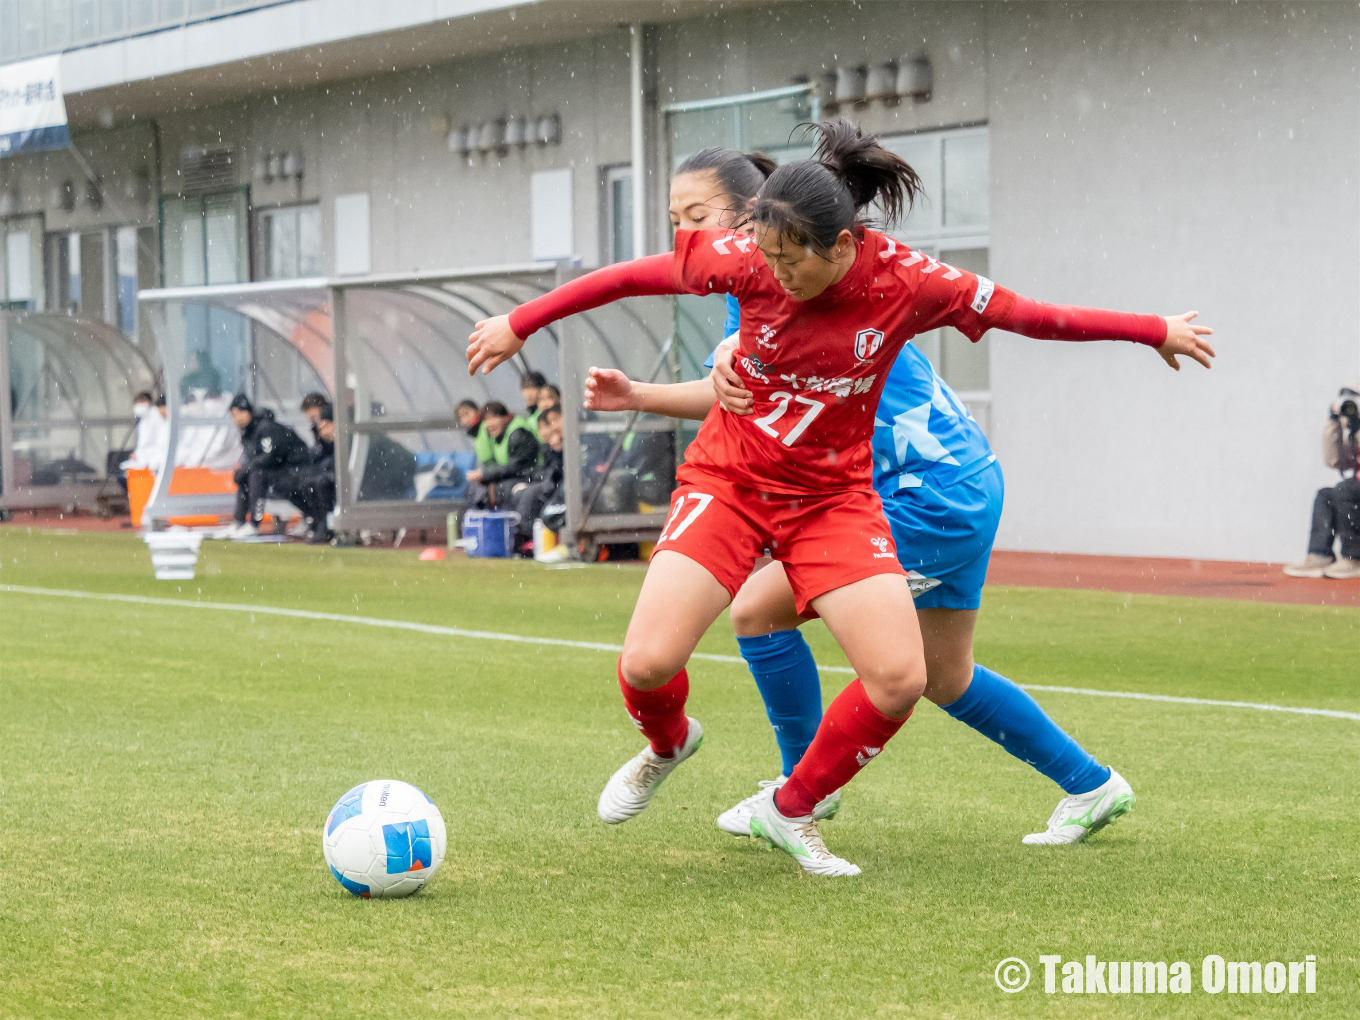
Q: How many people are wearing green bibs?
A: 2